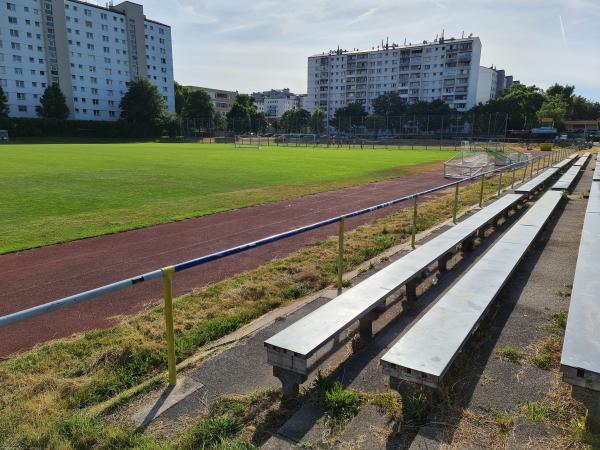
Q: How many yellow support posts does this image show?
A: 5